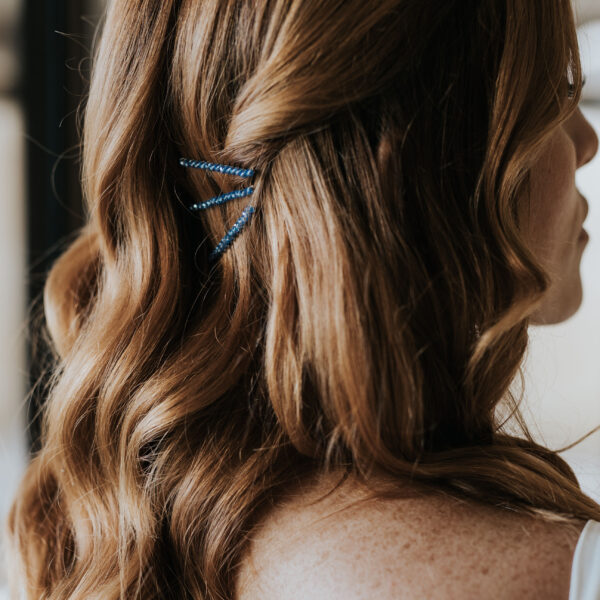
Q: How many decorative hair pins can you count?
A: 3